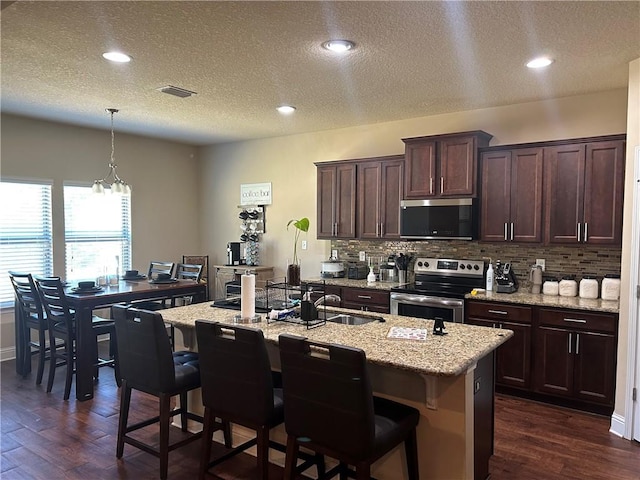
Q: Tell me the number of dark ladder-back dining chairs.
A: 4